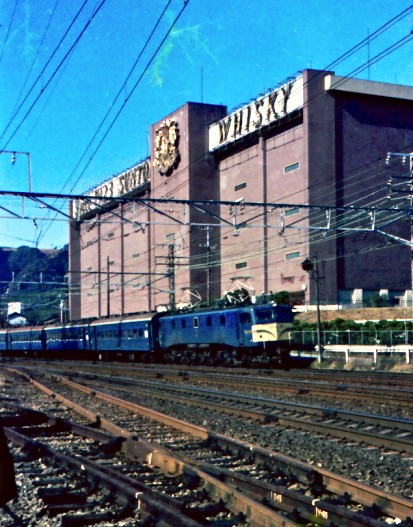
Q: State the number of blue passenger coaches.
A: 4